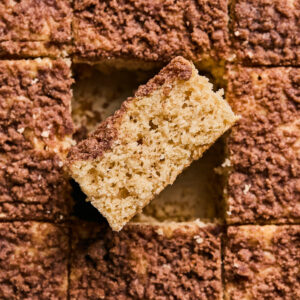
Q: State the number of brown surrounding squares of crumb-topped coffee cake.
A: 8